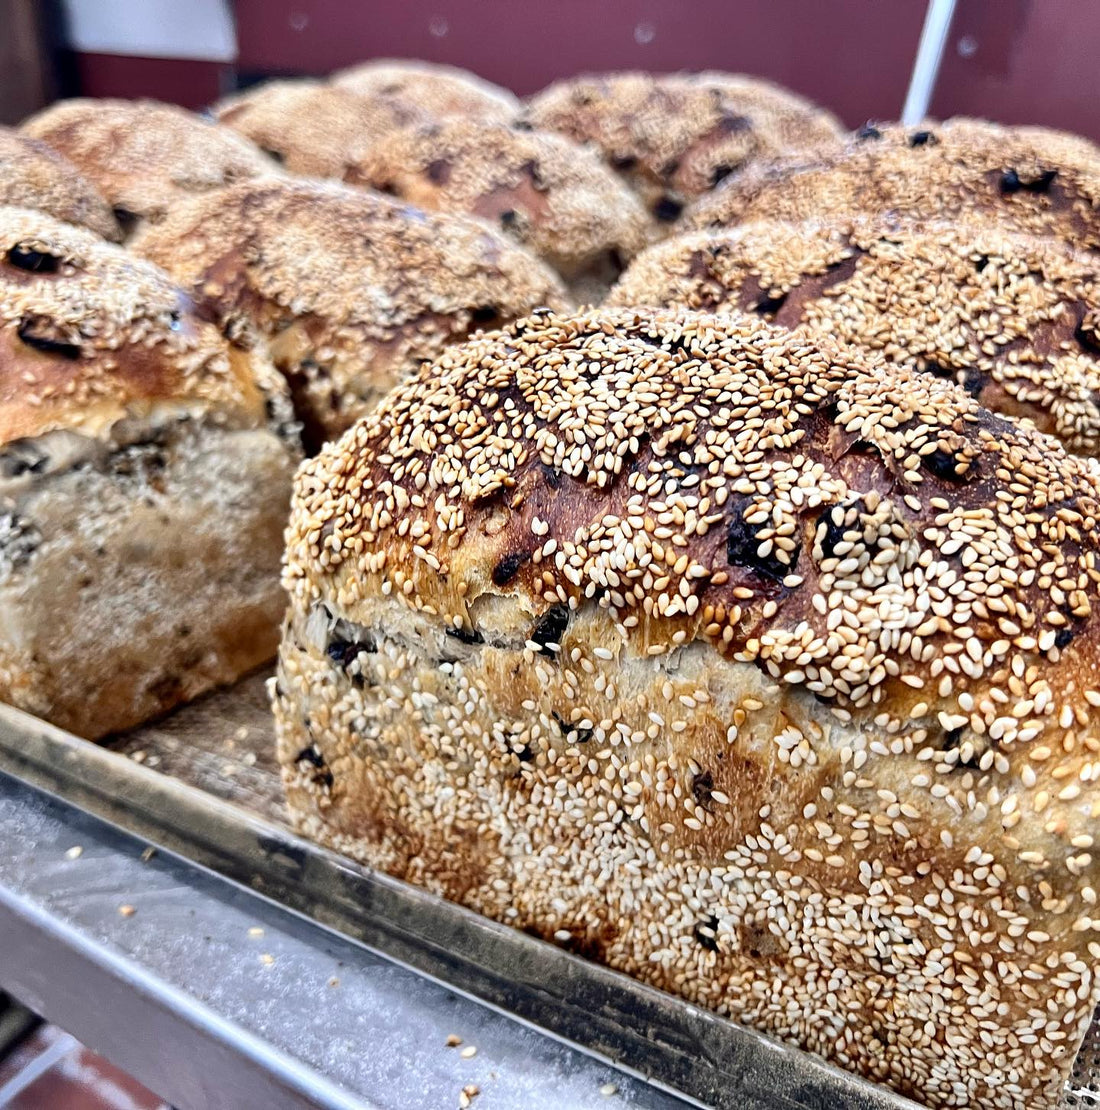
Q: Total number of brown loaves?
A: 11